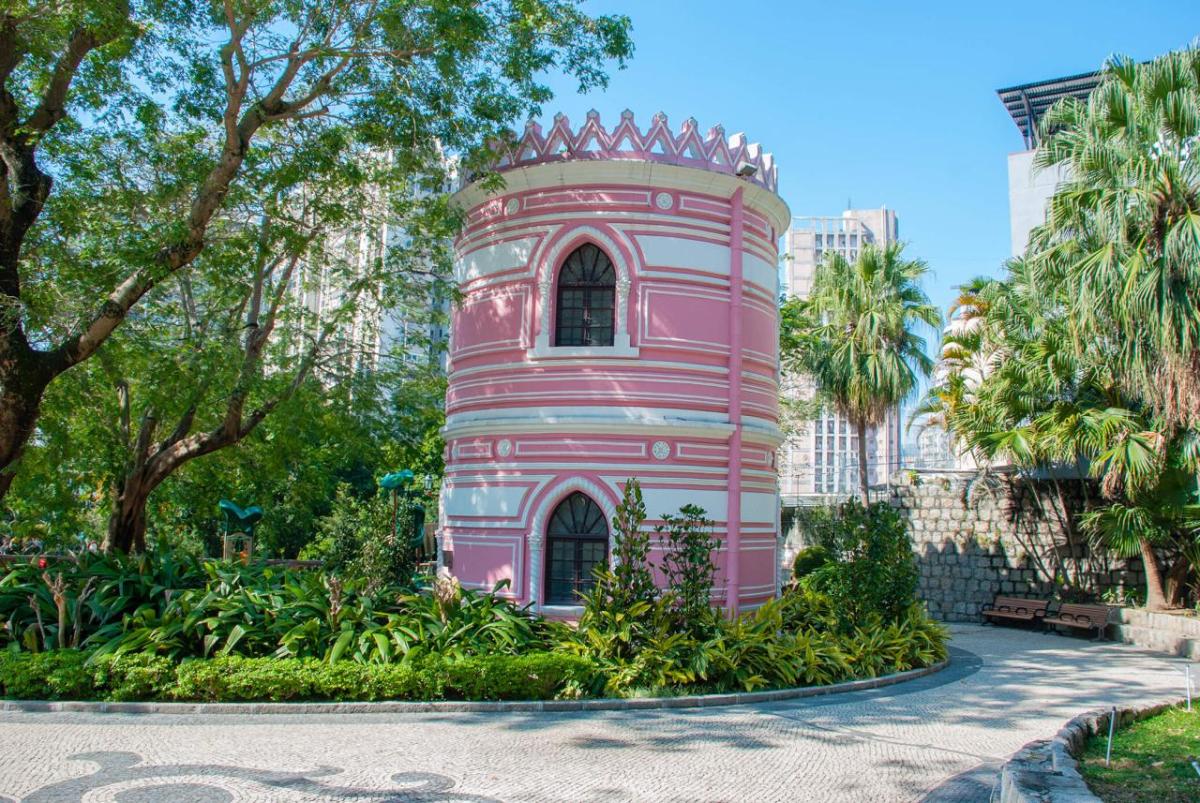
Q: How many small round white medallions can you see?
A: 4